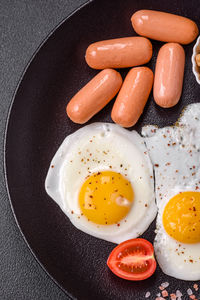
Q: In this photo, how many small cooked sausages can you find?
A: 5